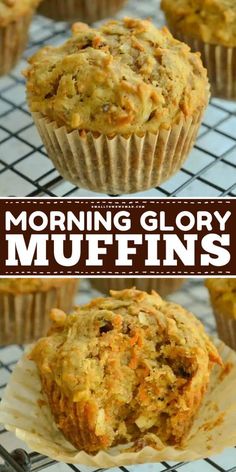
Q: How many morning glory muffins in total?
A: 8